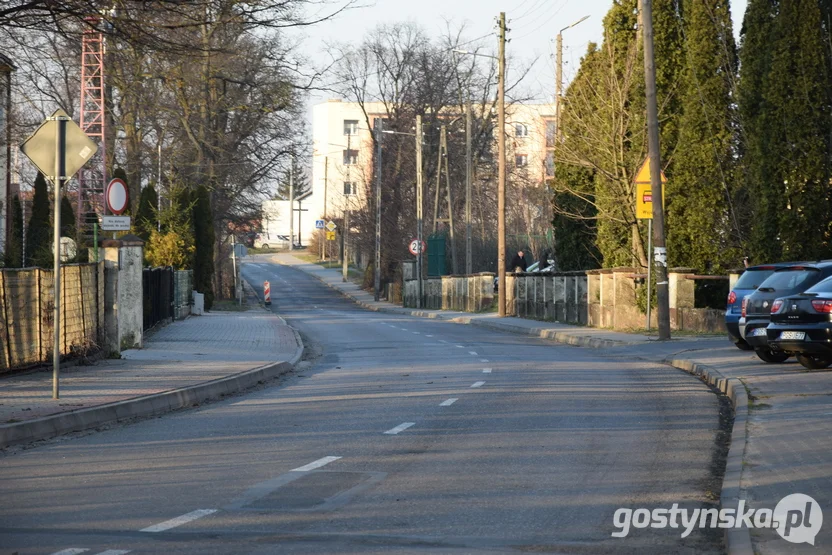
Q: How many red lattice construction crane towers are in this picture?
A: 1